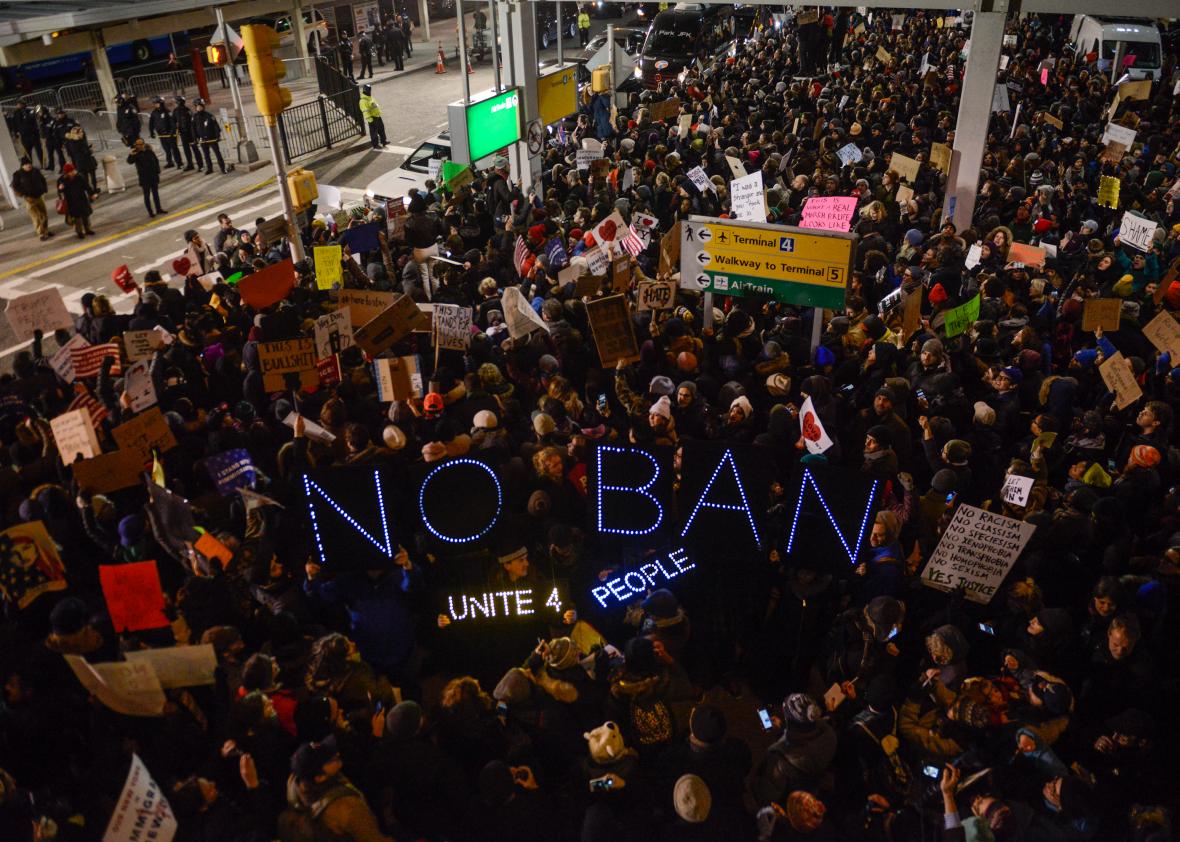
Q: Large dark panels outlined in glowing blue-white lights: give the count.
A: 5